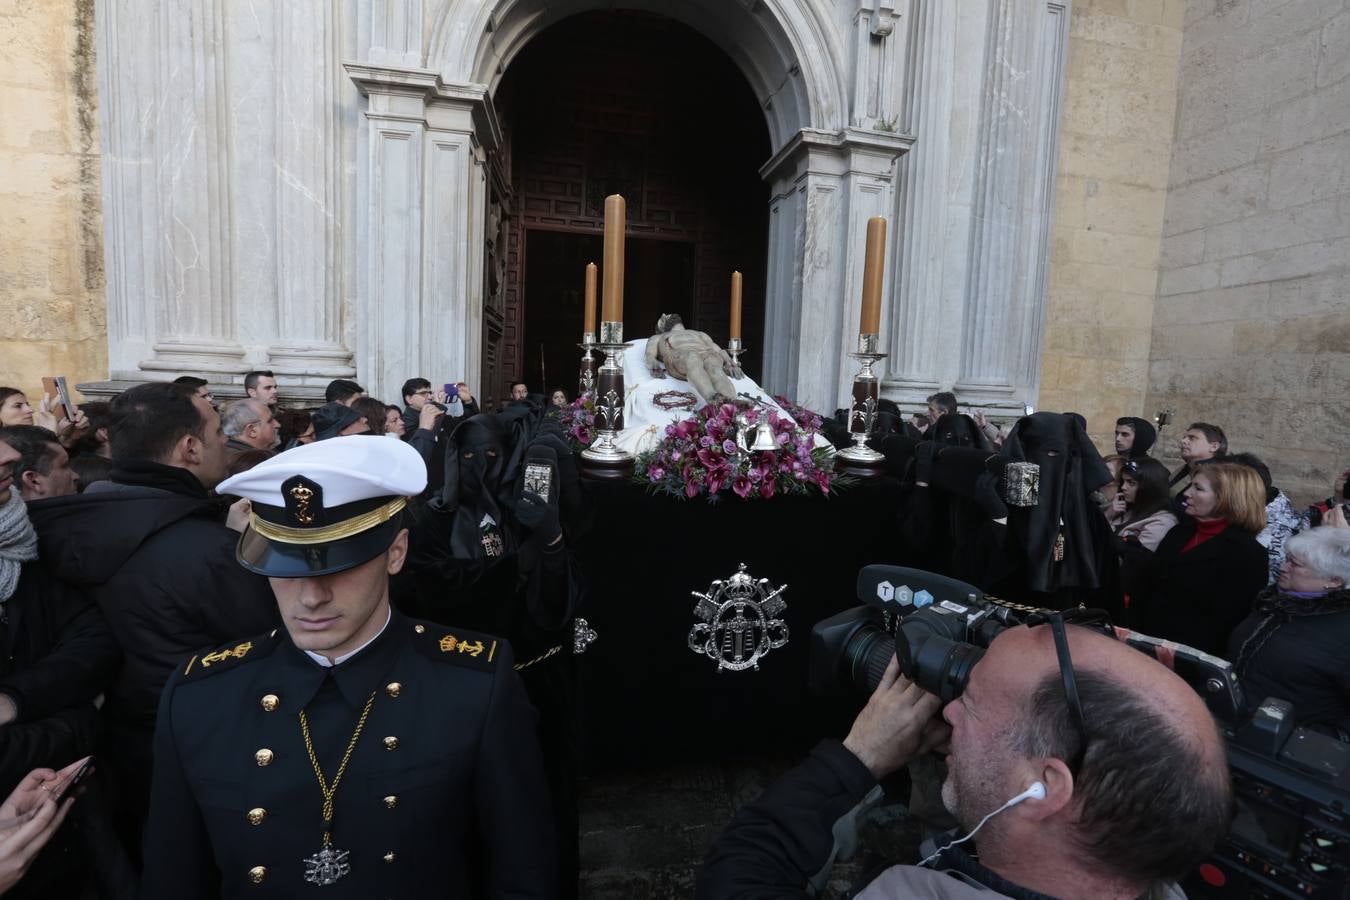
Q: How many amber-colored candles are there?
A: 4